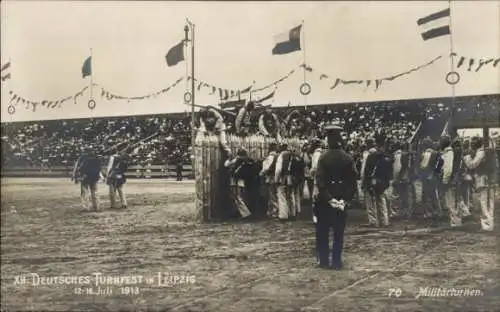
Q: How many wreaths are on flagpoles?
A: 5